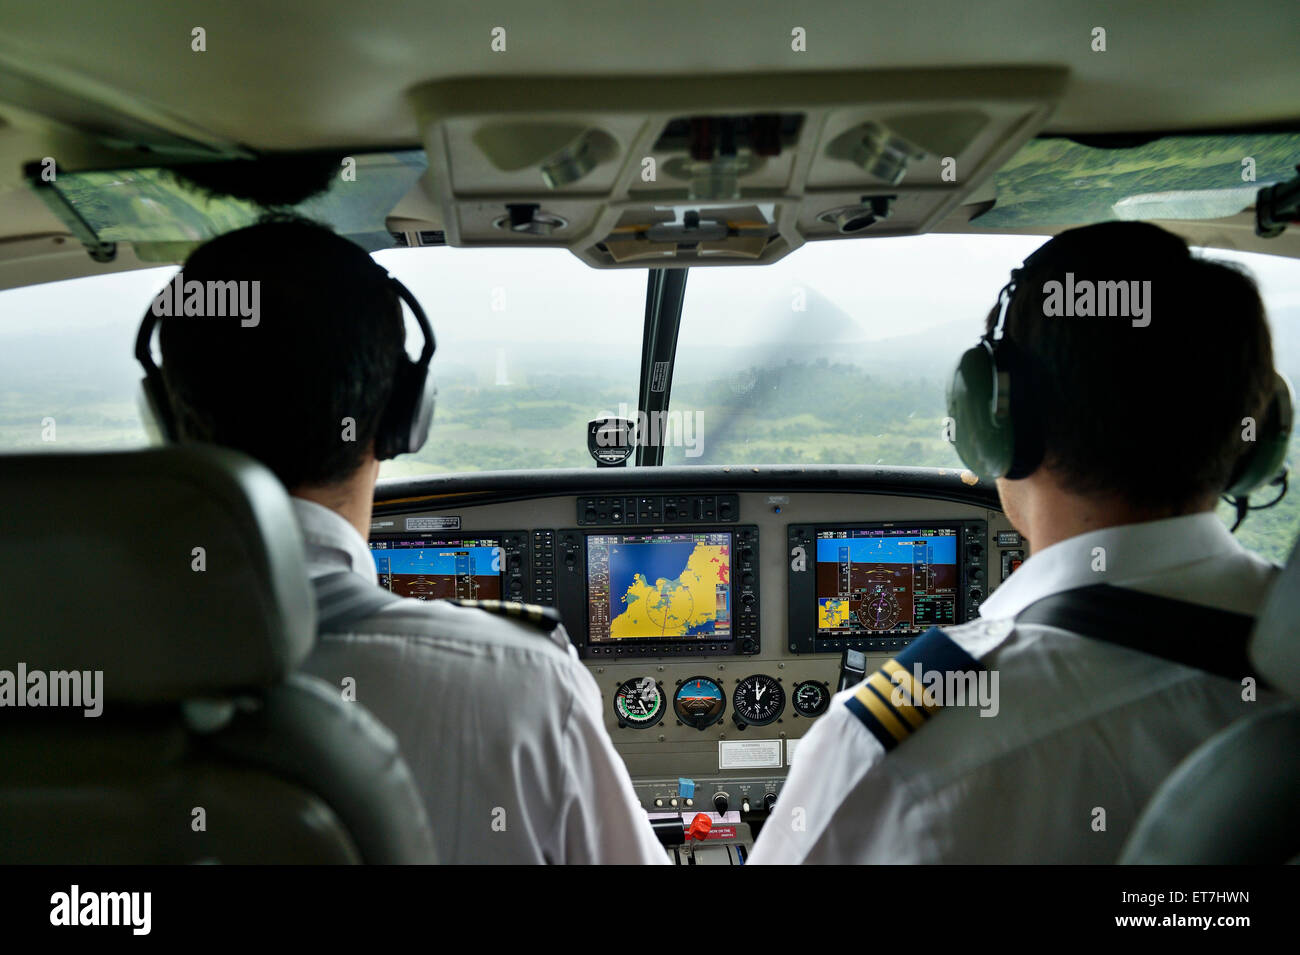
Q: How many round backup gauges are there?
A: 4